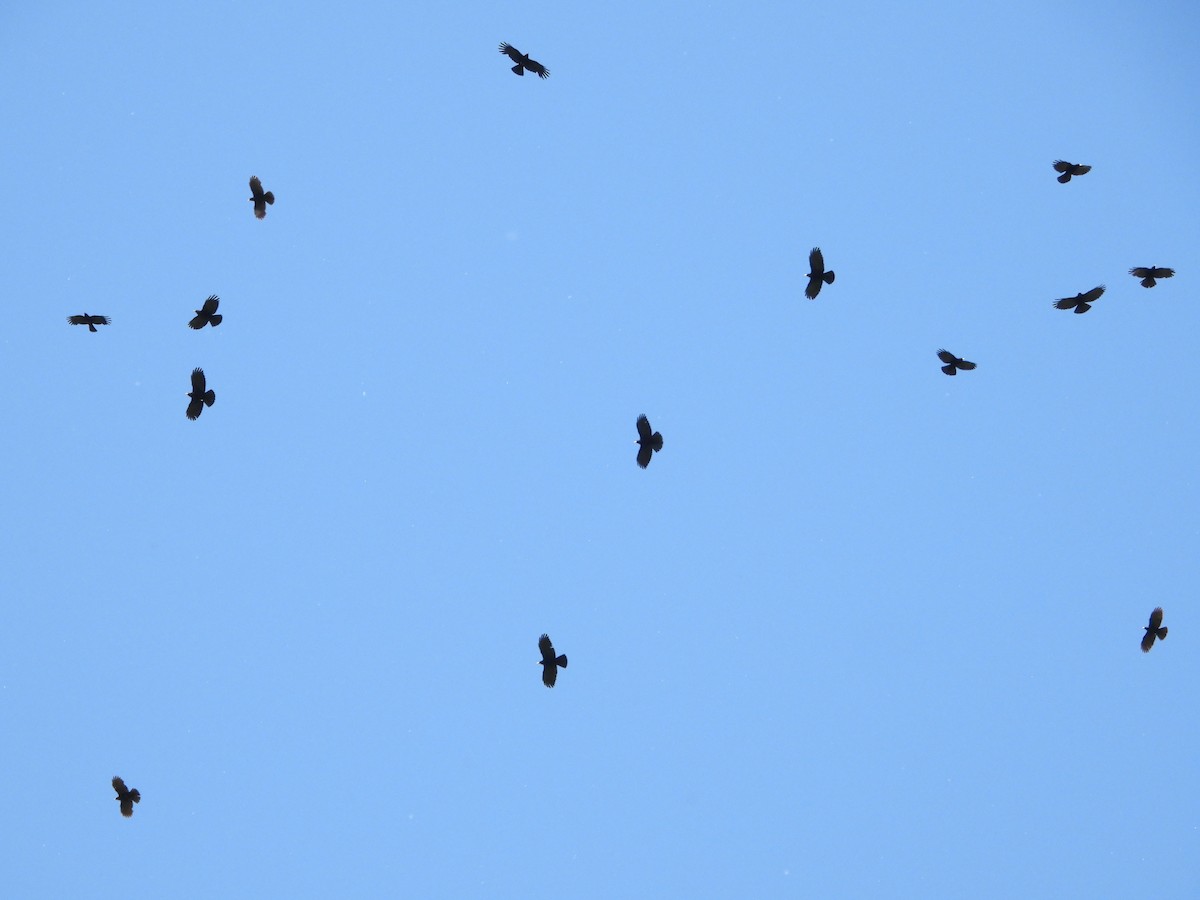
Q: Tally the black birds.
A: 14